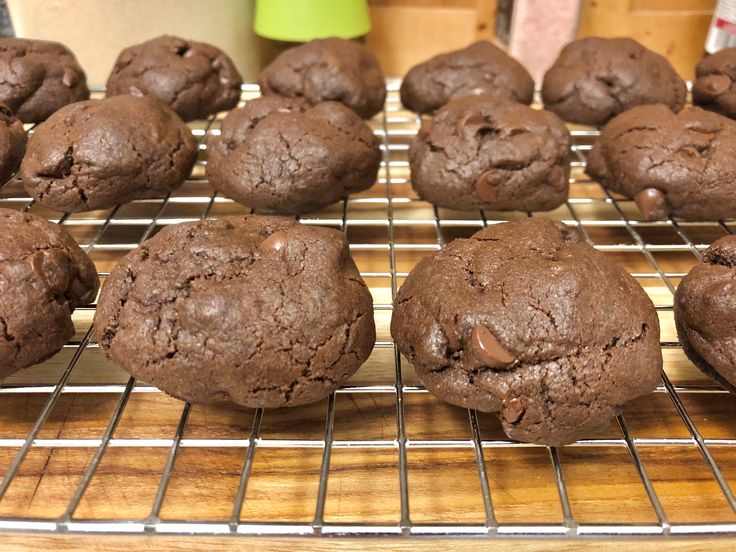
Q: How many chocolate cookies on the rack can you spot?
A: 15